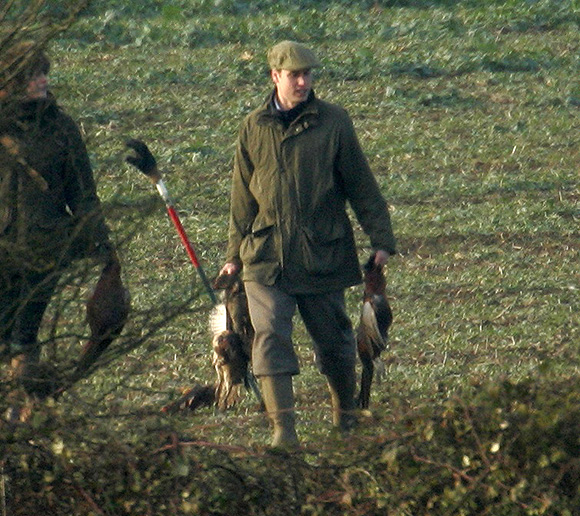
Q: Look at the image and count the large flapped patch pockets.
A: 2